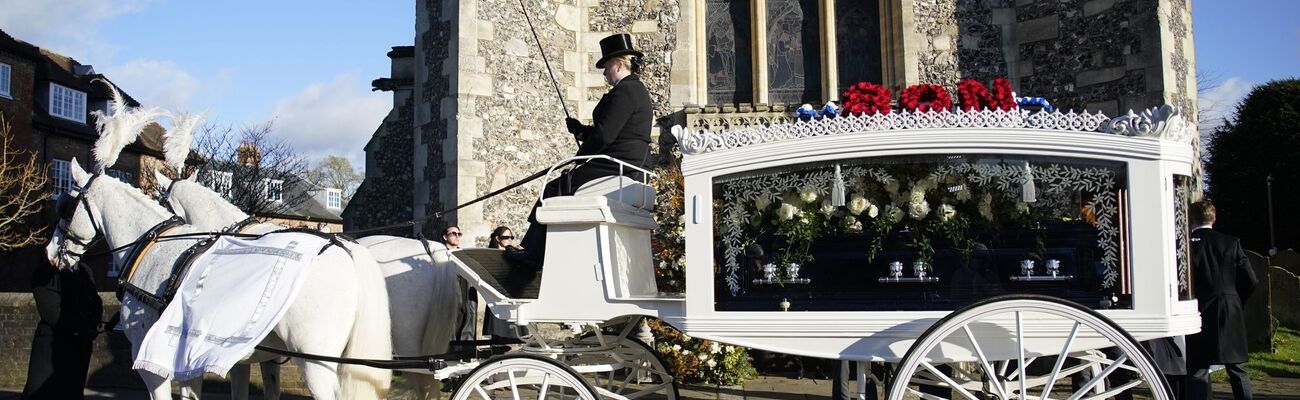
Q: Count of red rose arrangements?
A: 3